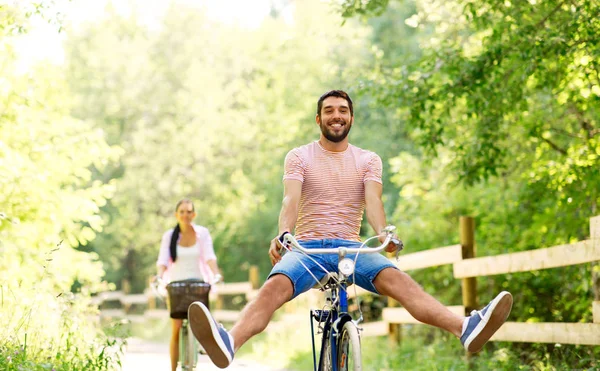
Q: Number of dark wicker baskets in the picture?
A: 1